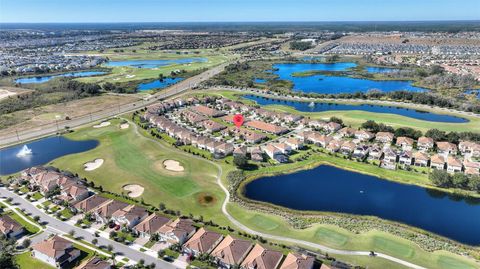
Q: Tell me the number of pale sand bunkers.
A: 5